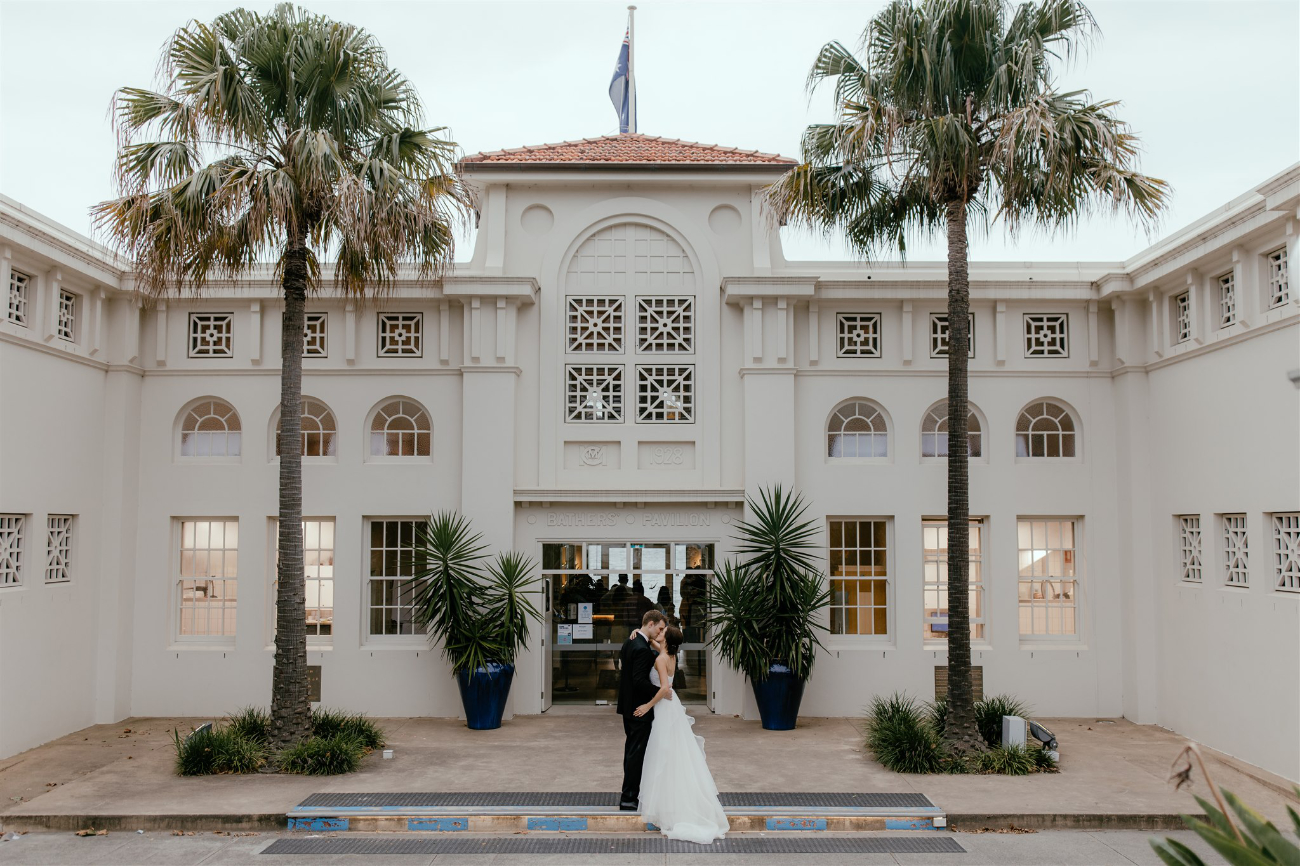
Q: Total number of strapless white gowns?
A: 1